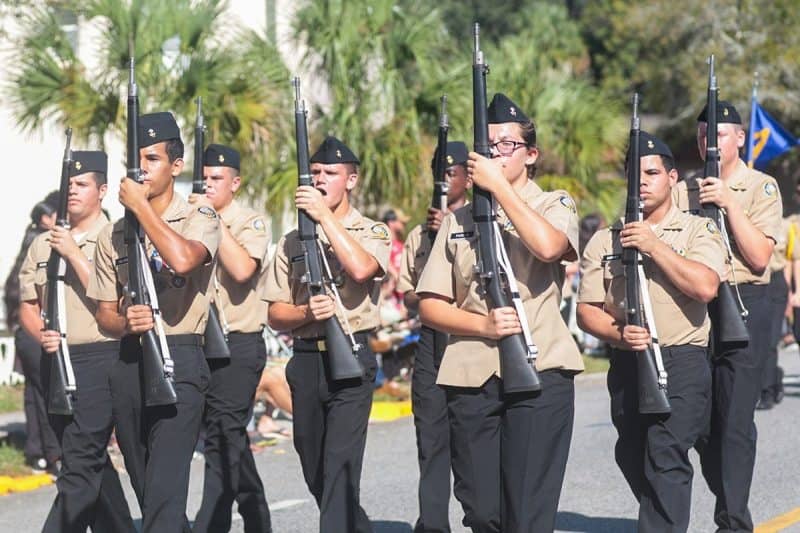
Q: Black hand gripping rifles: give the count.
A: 1